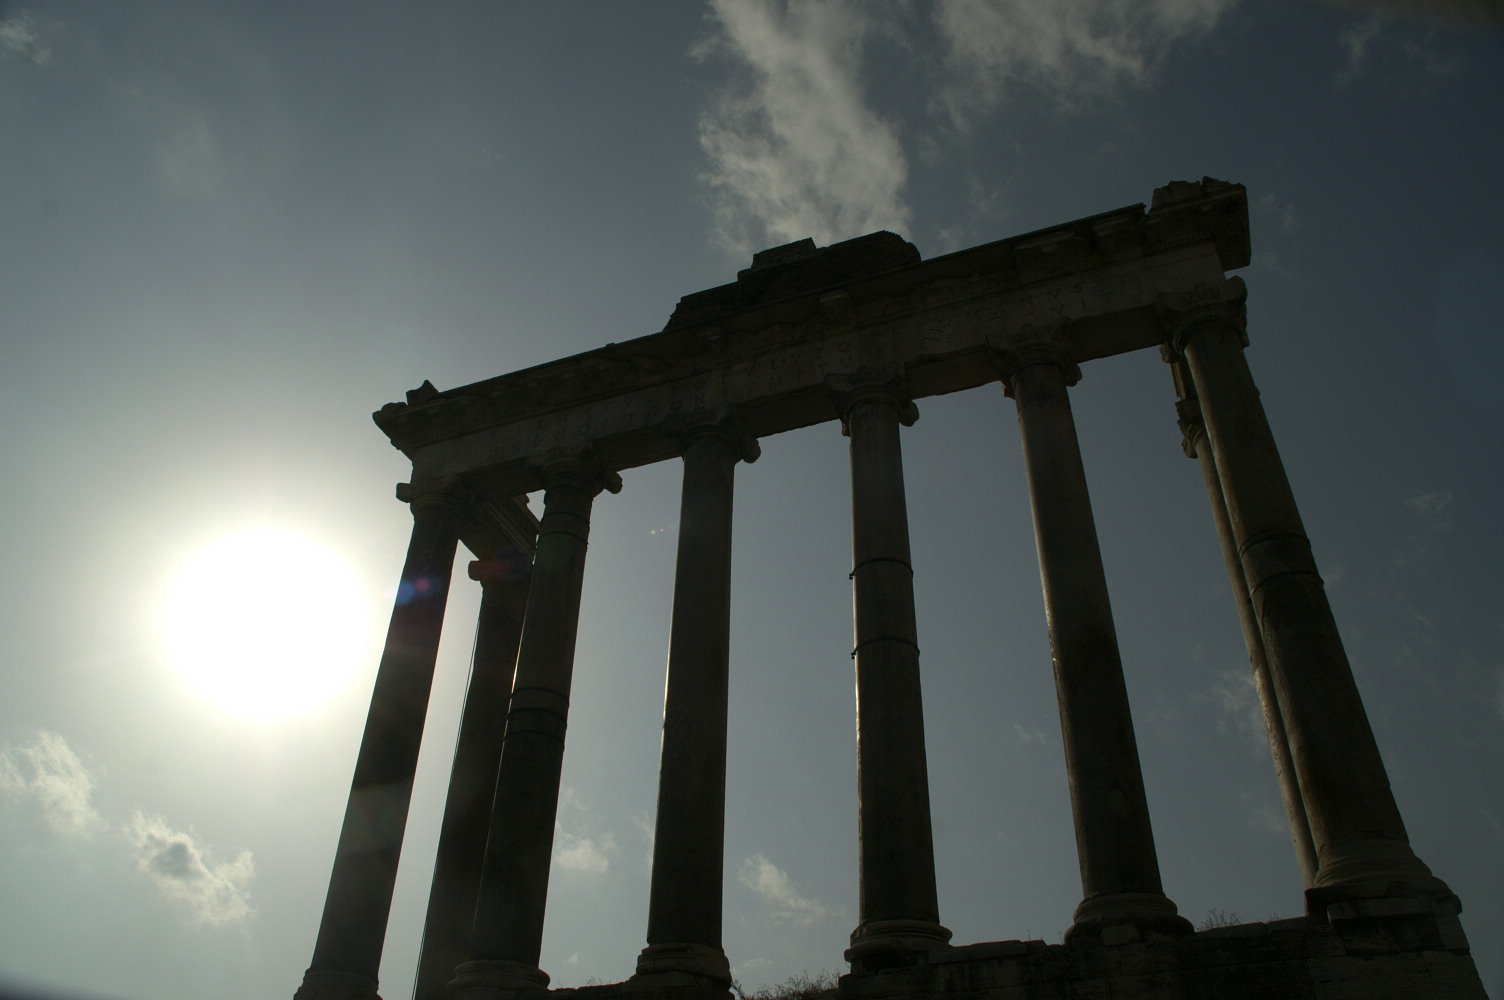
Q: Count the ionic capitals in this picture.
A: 8